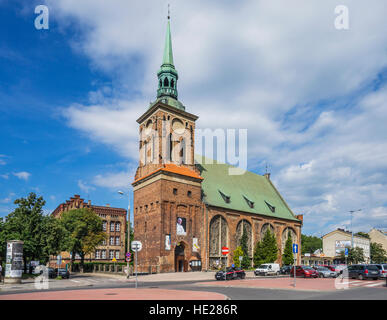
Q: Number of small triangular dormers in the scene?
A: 3